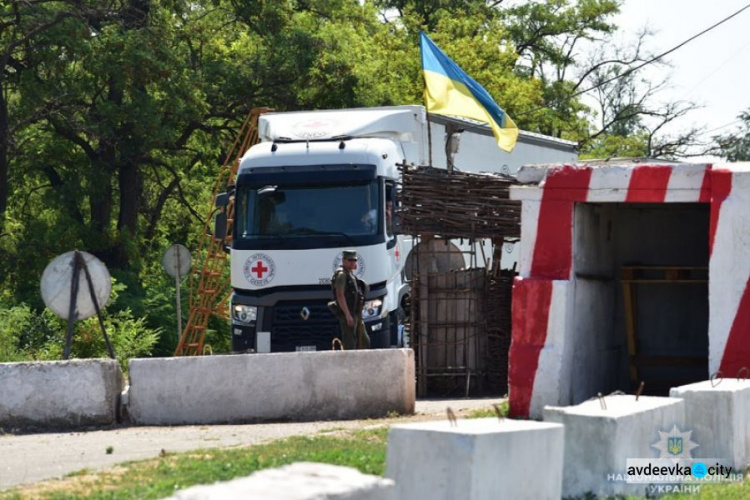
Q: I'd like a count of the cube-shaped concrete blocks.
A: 3